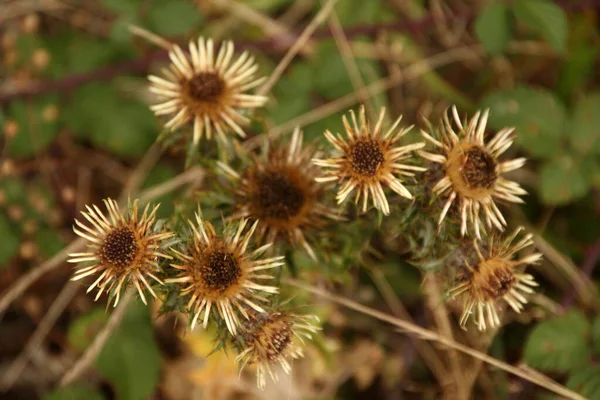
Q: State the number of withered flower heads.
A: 8